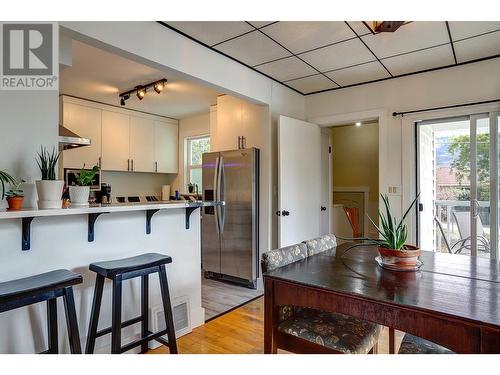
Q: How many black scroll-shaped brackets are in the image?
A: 4